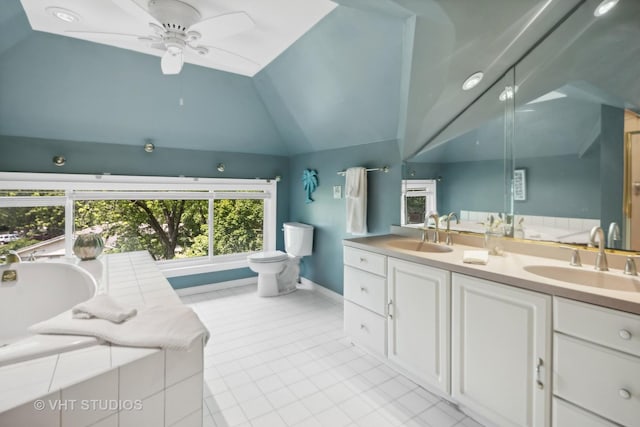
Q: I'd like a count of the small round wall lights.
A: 3